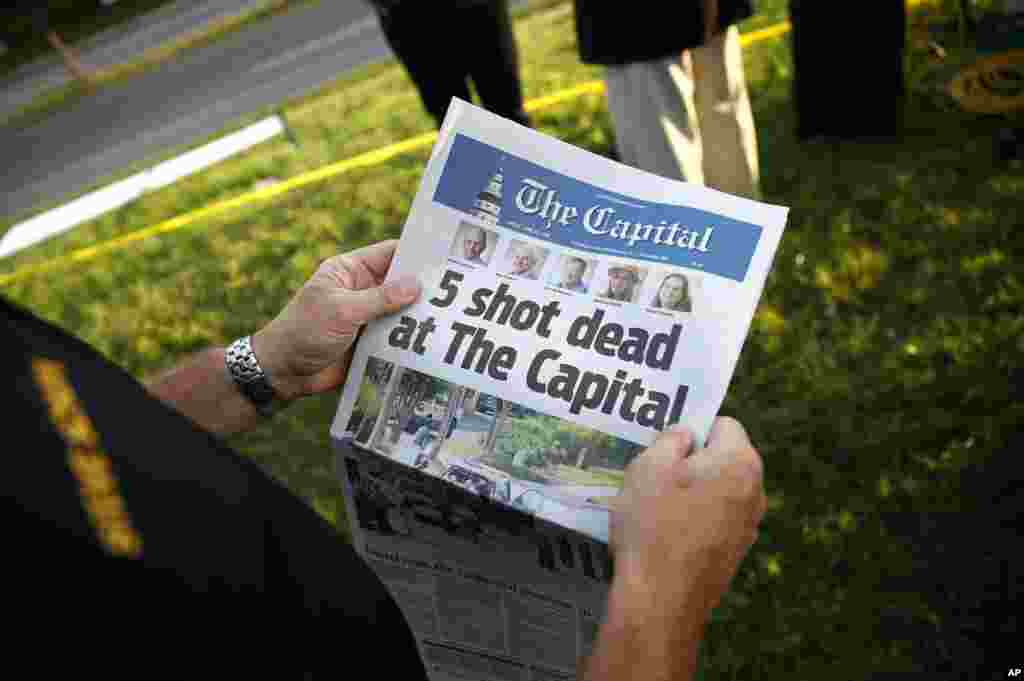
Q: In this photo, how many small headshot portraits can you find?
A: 5